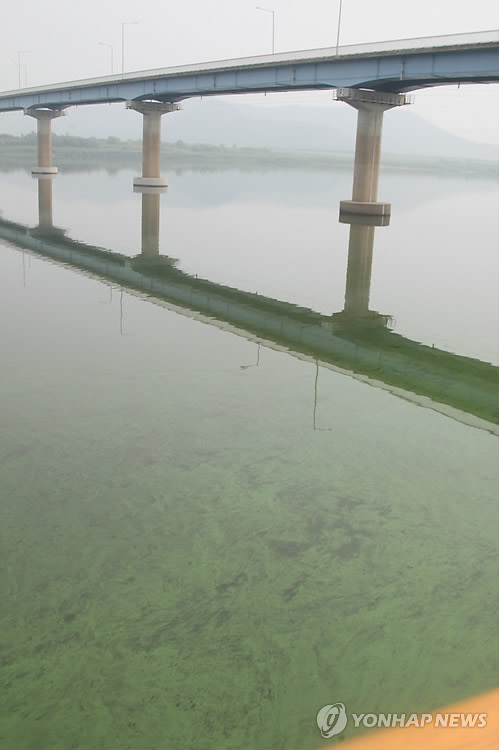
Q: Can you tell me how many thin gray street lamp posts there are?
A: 6